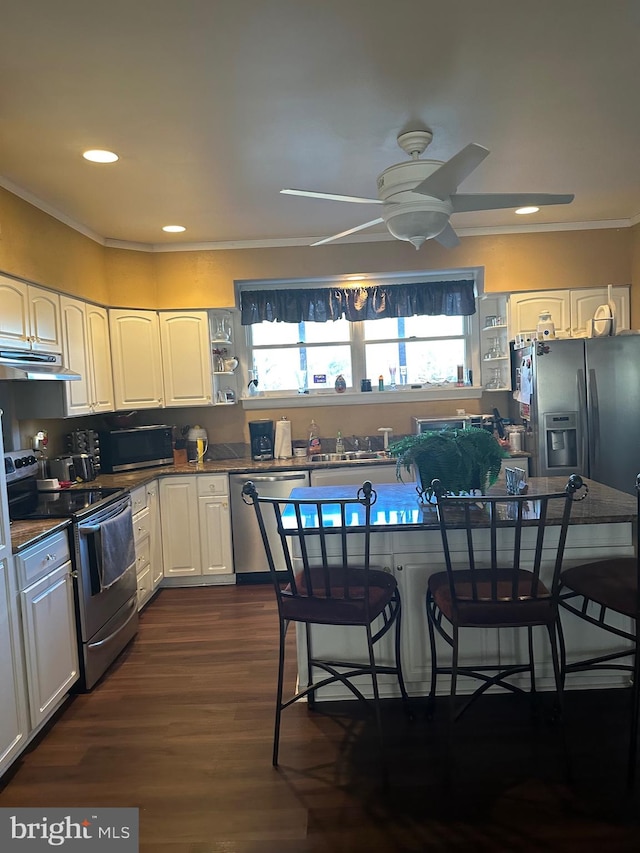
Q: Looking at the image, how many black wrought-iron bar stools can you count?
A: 3